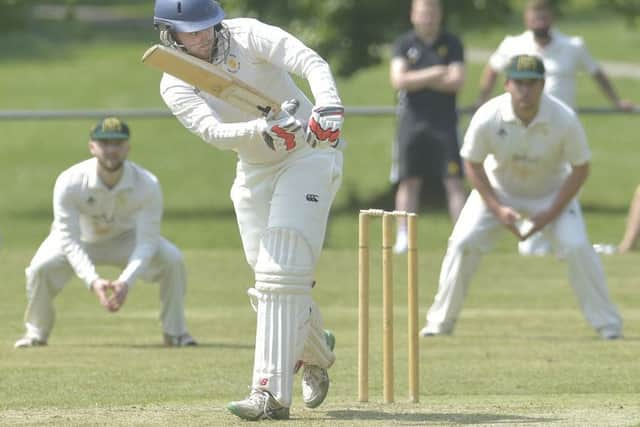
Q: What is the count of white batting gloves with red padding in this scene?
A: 2